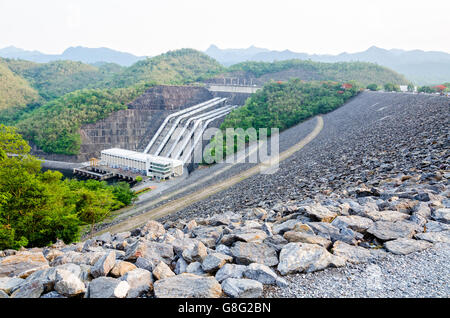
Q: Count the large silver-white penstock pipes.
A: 5